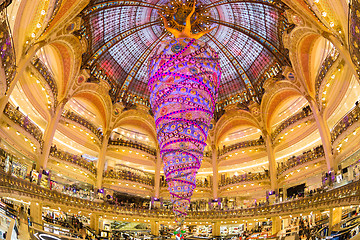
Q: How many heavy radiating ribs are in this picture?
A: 6